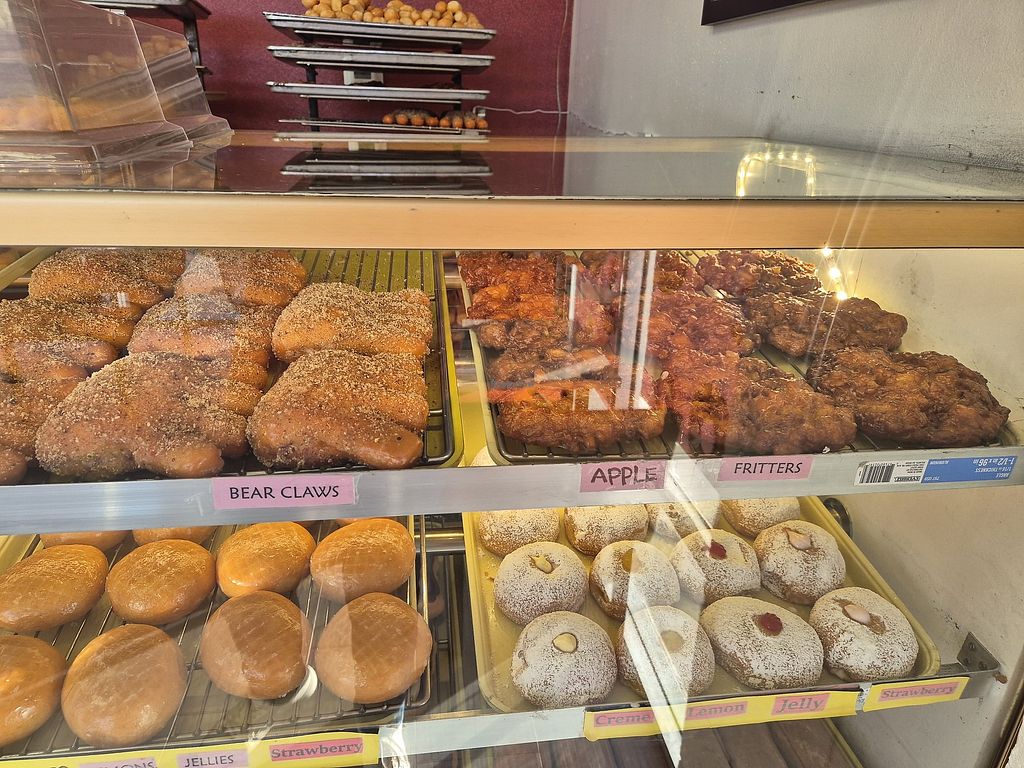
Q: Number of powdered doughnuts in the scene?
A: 12